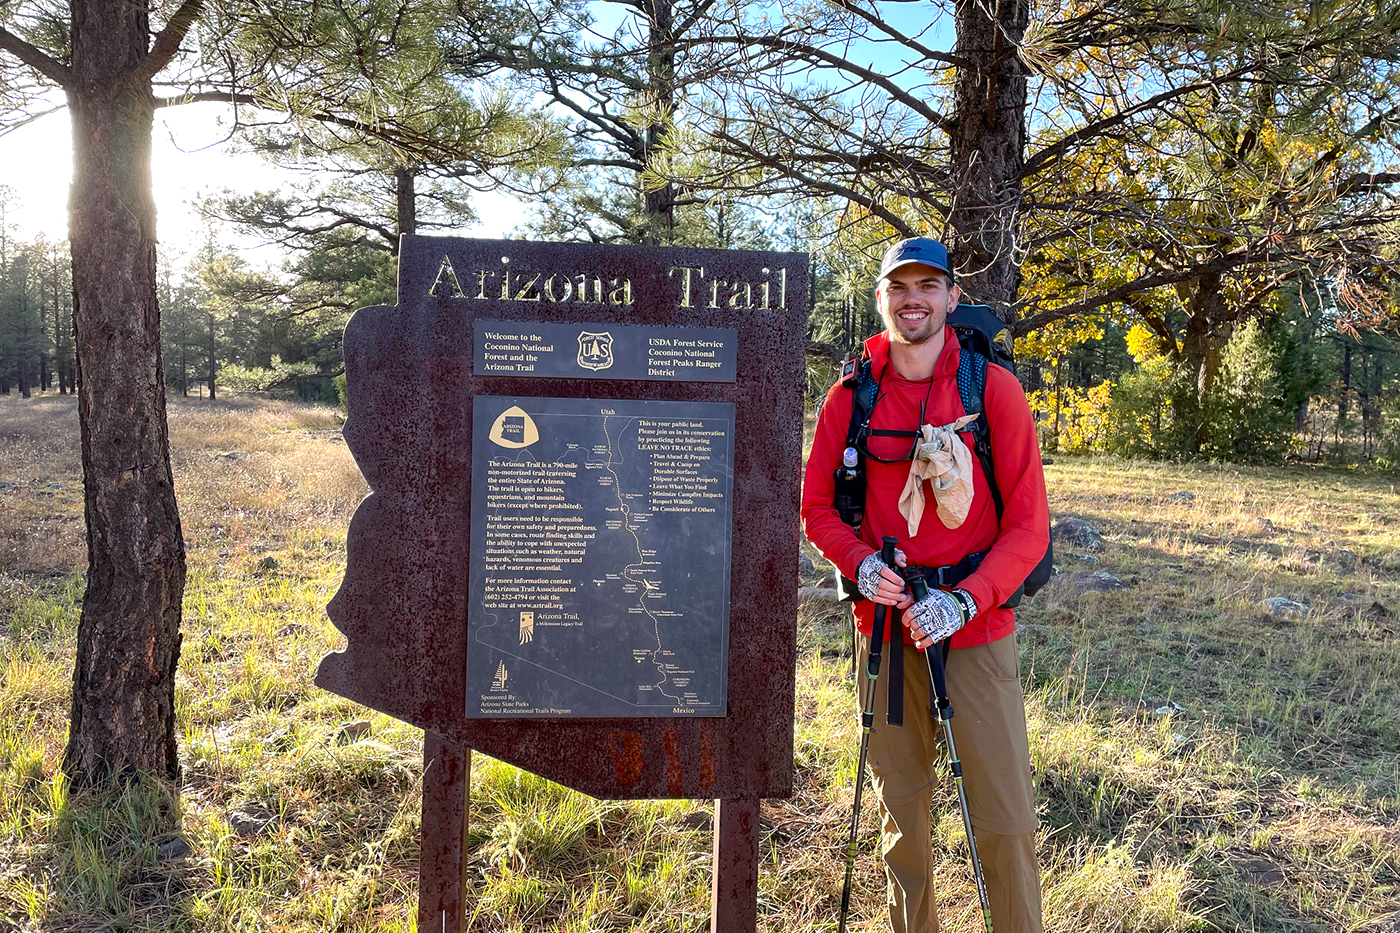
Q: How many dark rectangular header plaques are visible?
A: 1